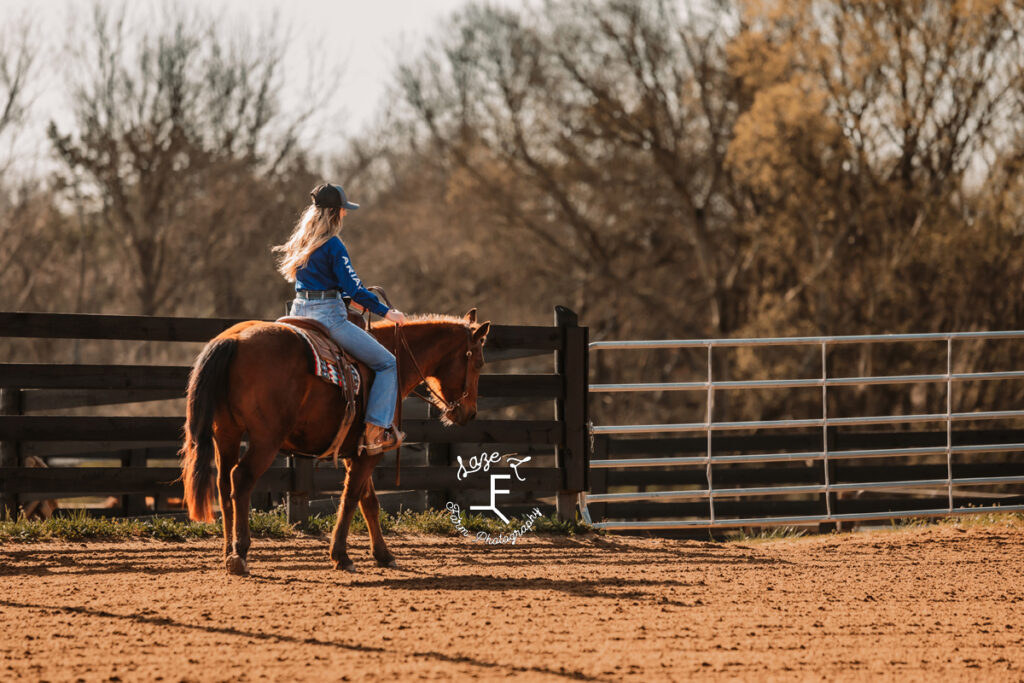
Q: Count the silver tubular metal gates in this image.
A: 1